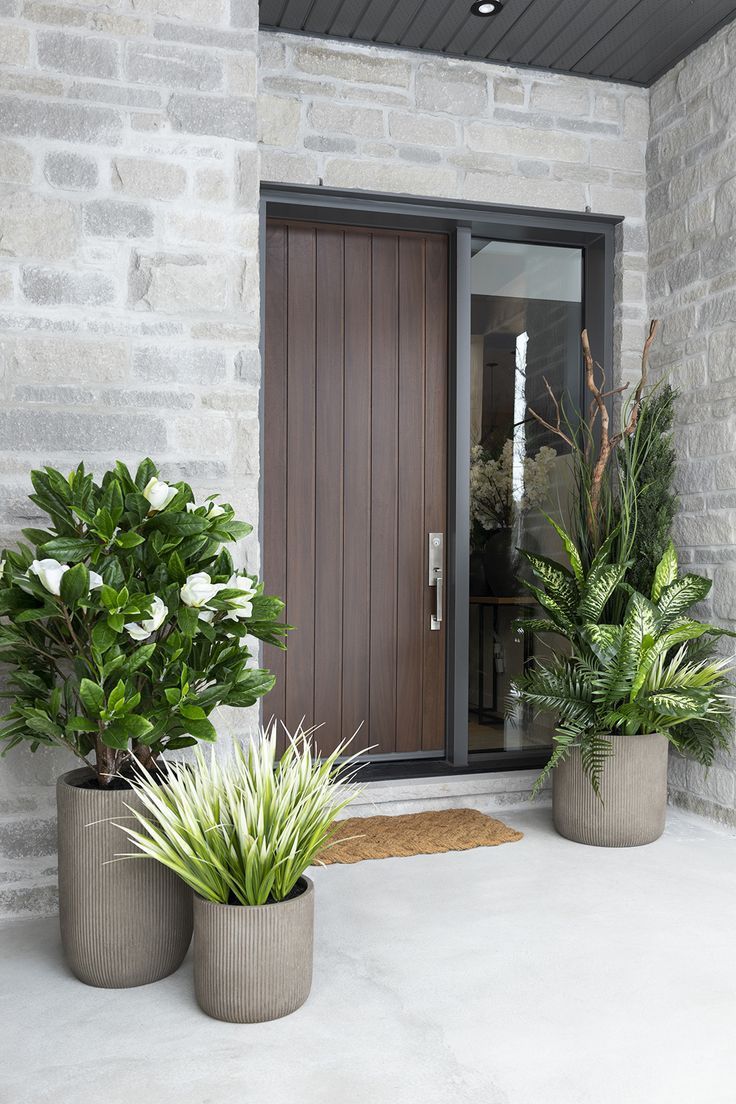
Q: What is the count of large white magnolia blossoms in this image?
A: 6